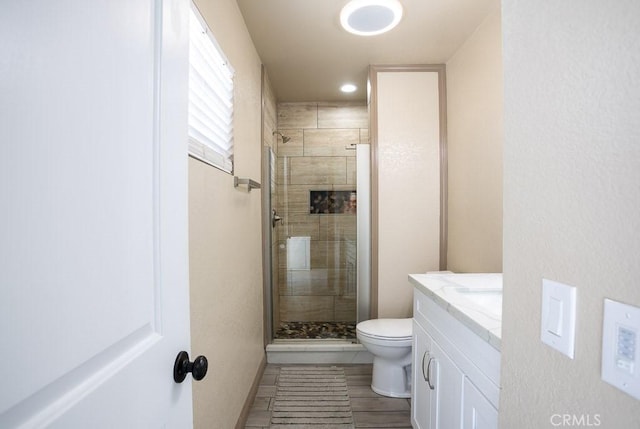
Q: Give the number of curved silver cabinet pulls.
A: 2